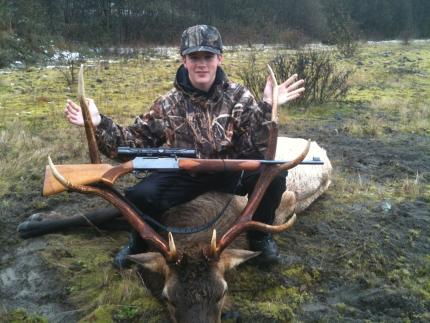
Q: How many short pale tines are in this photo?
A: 2